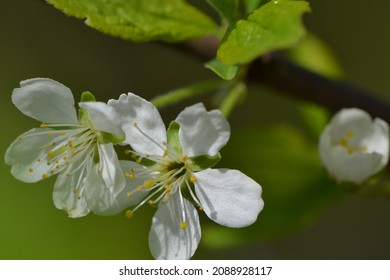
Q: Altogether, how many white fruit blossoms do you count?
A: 3